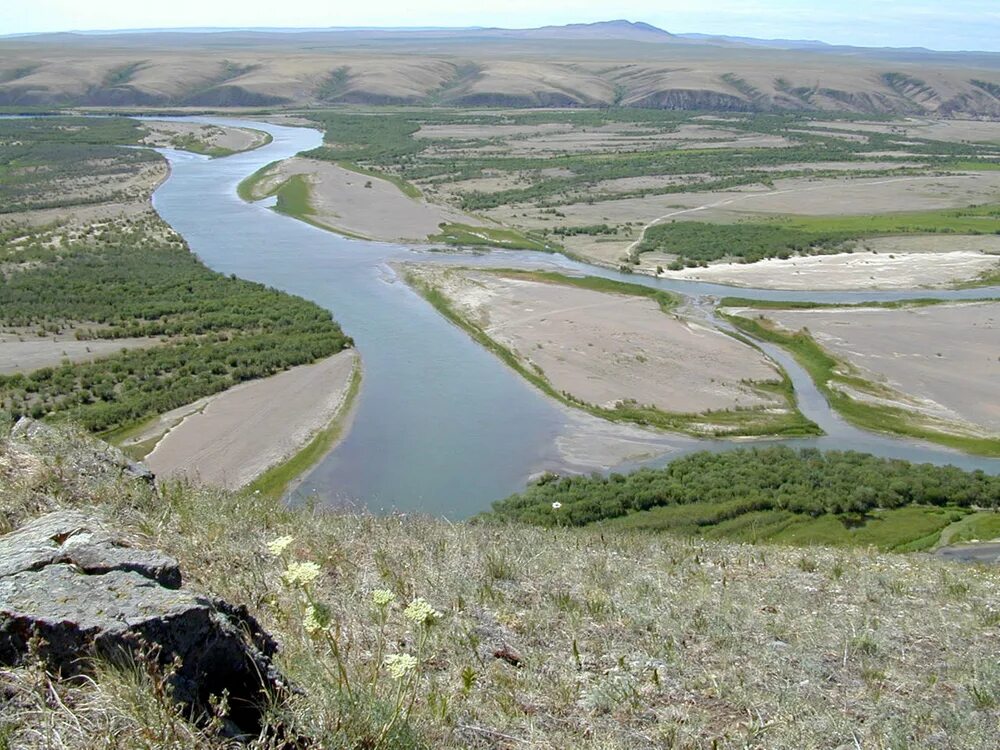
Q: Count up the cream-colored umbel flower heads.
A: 6